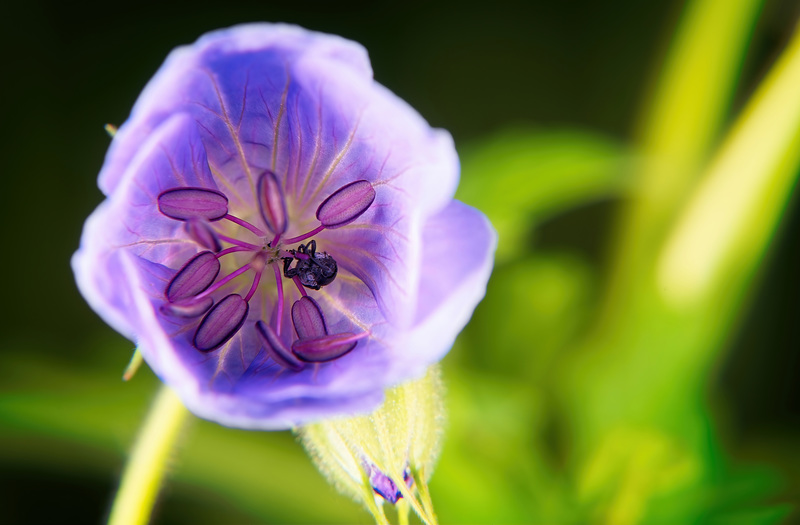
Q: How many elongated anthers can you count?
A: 10